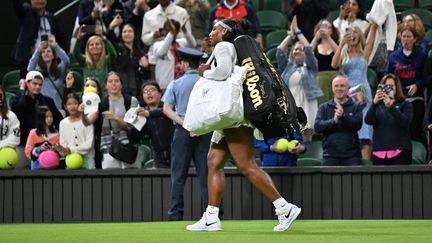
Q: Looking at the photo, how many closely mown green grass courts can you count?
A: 1